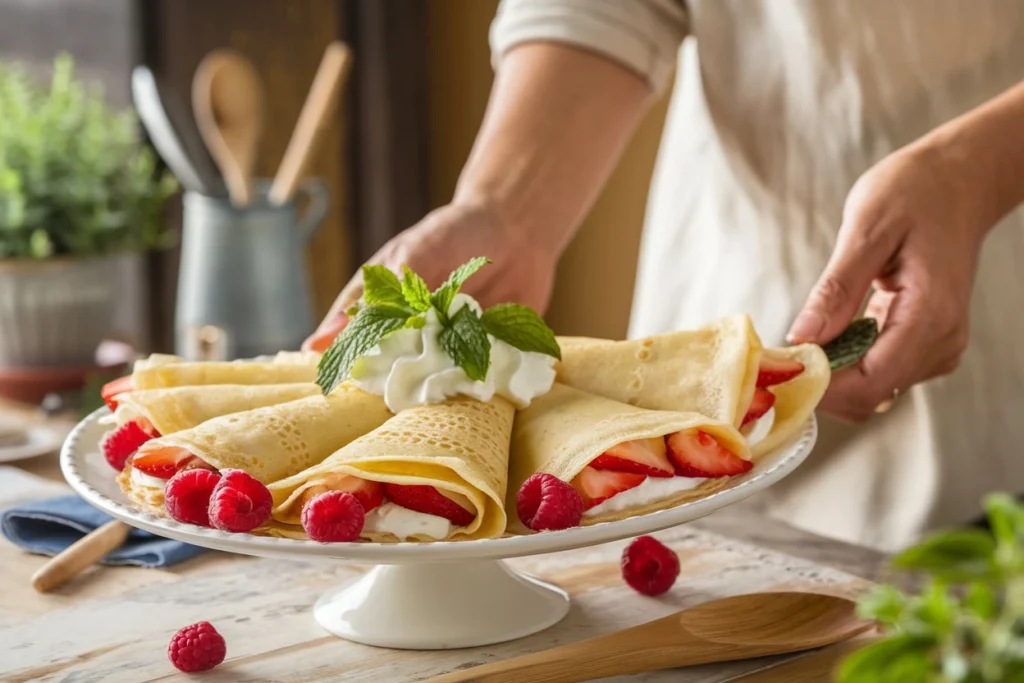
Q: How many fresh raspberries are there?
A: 7